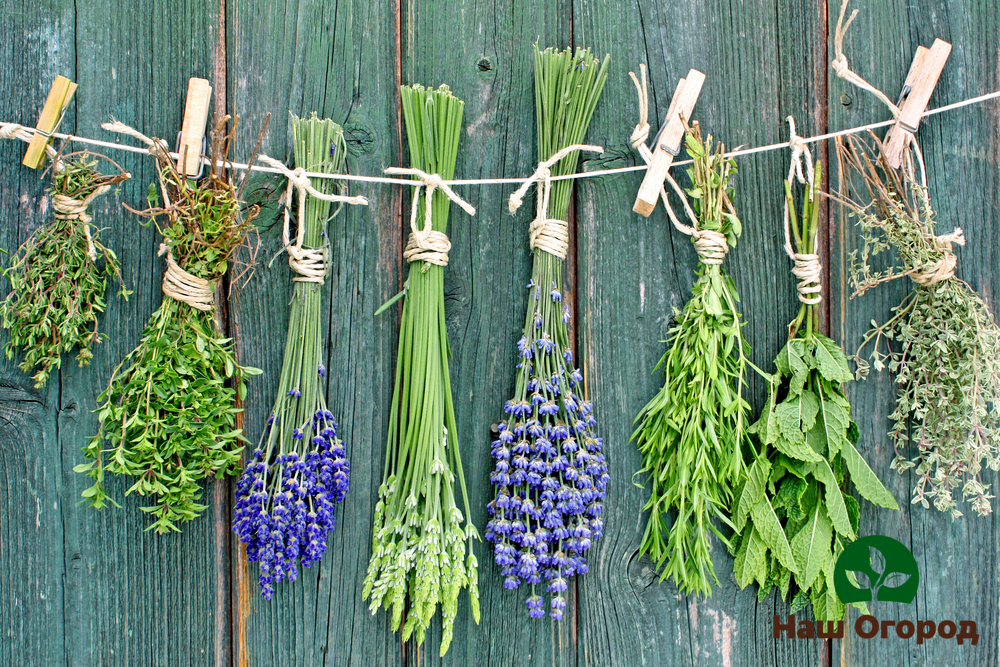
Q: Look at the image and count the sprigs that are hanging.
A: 8